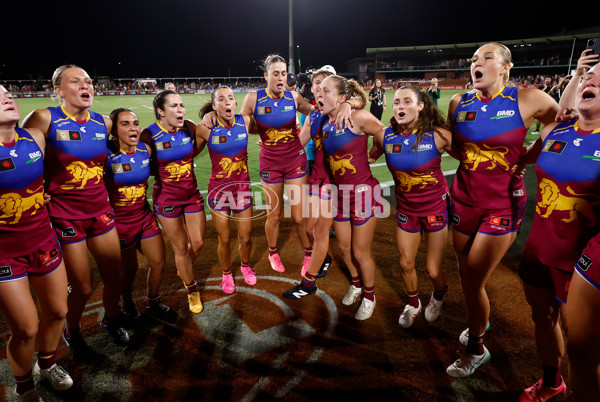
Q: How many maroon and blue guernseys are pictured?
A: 11